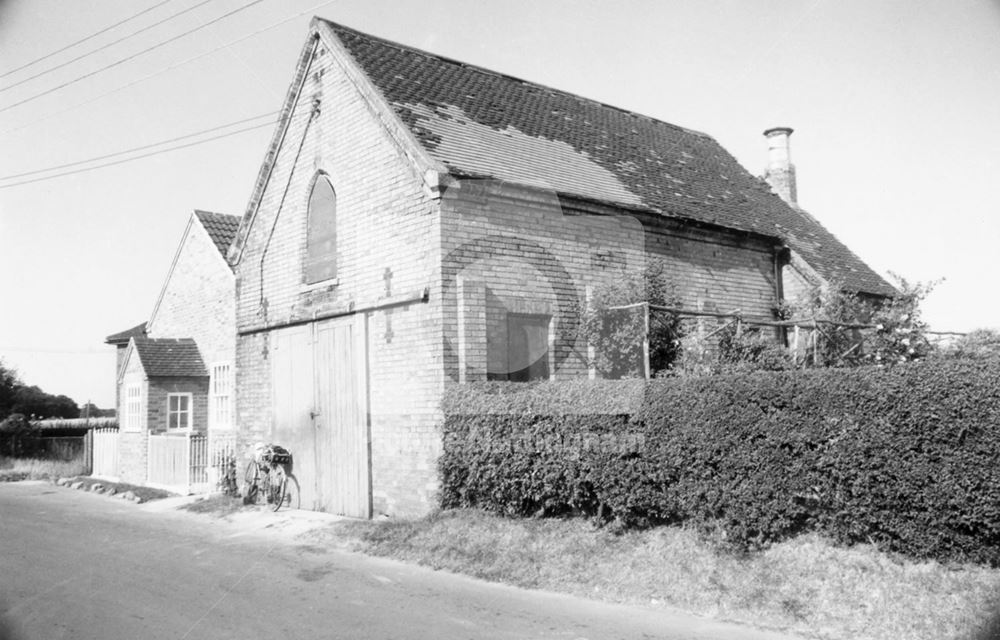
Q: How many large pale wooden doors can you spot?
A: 2